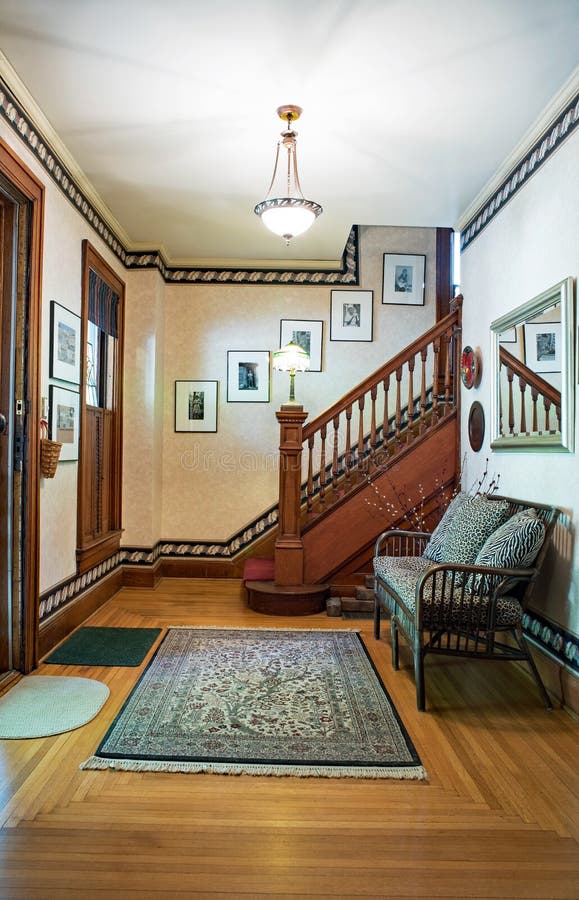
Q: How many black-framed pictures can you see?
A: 7